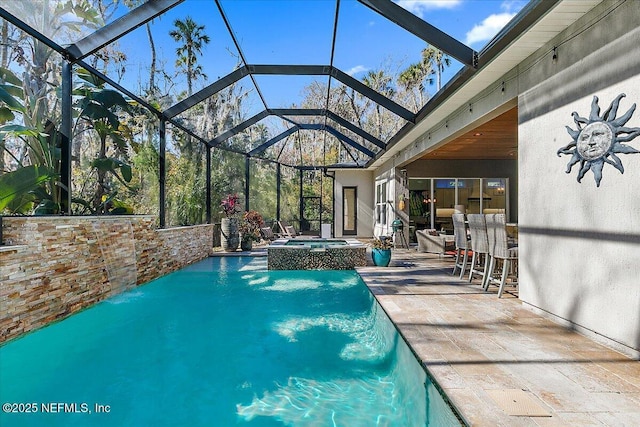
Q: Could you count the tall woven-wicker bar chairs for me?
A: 3